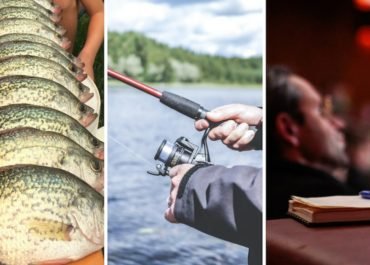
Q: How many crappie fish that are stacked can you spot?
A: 11